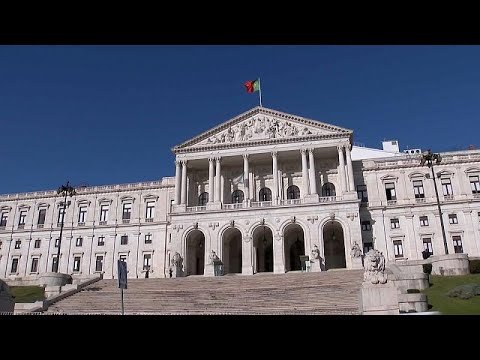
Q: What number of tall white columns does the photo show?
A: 10